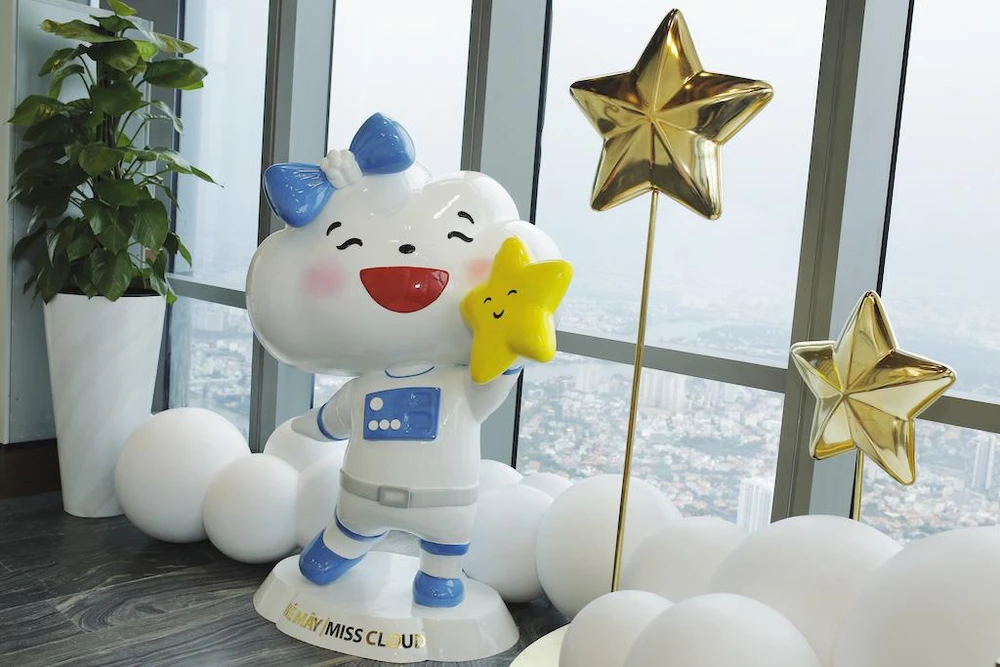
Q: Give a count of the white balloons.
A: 13